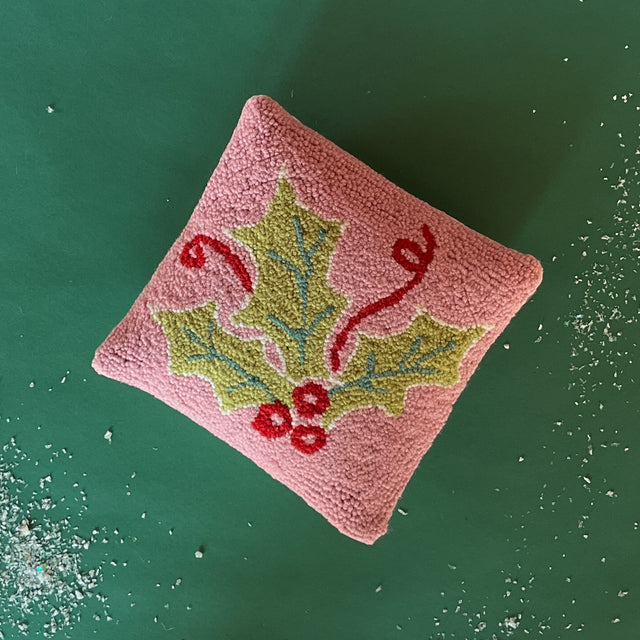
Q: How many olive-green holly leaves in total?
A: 3